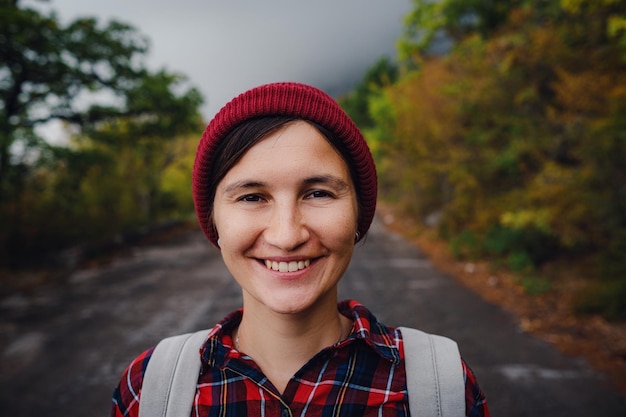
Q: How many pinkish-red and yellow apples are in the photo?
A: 0